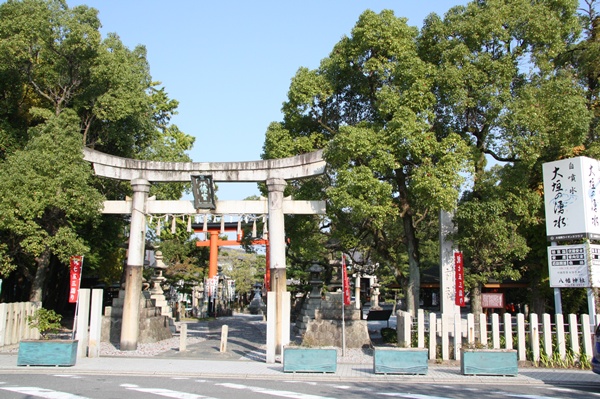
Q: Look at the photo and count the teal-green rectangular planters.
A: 4